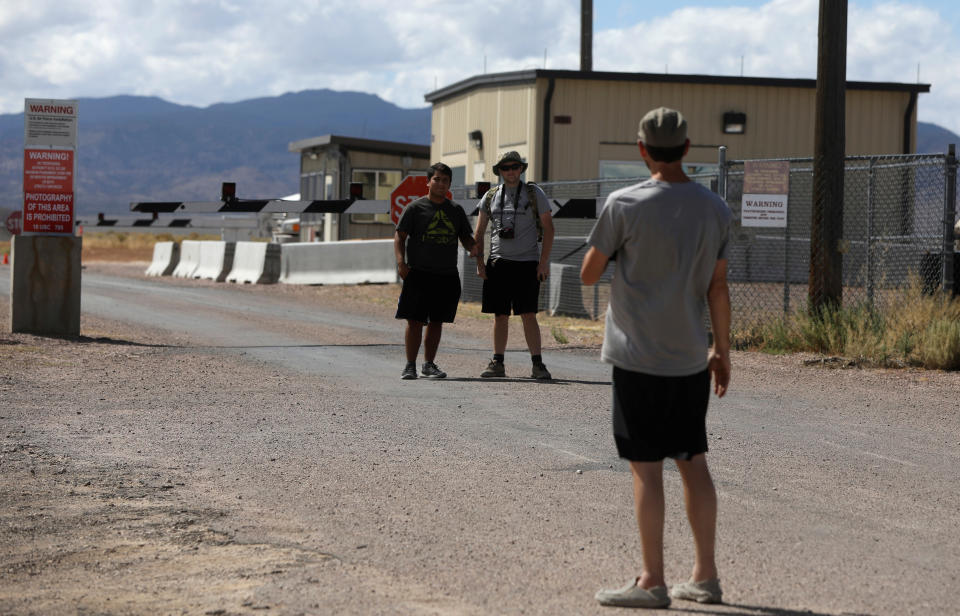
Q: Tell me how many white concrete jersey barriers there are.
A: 5